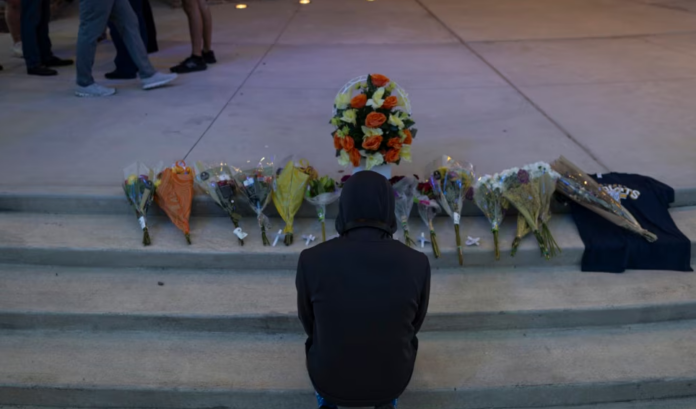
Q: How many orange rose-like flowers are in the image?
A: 11